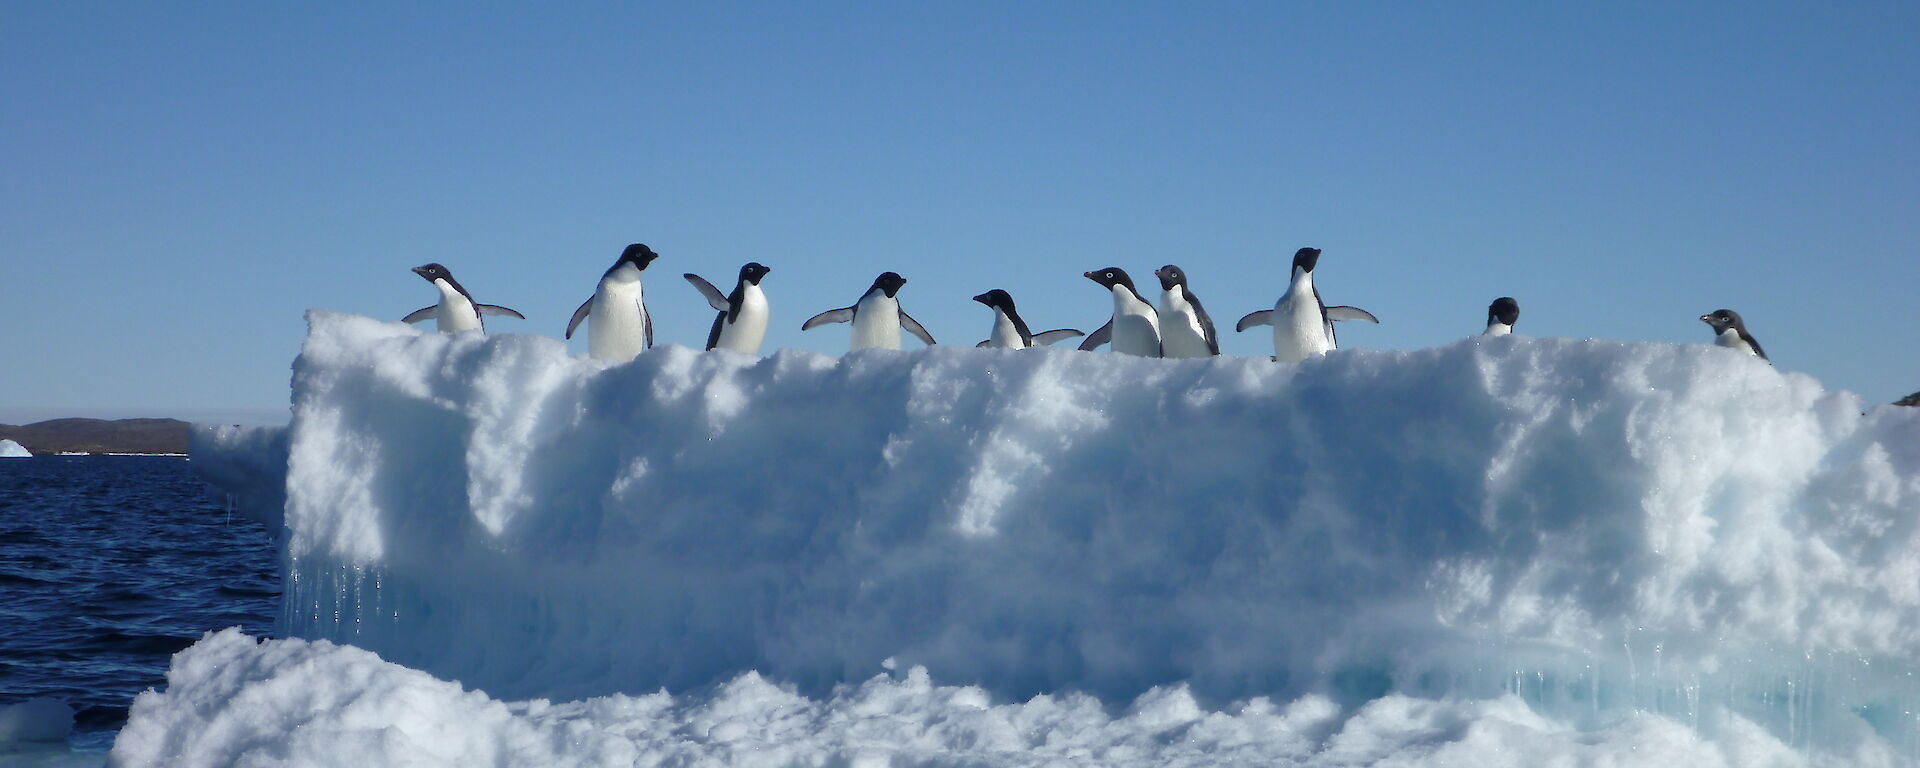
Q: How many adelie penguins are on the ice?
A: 10